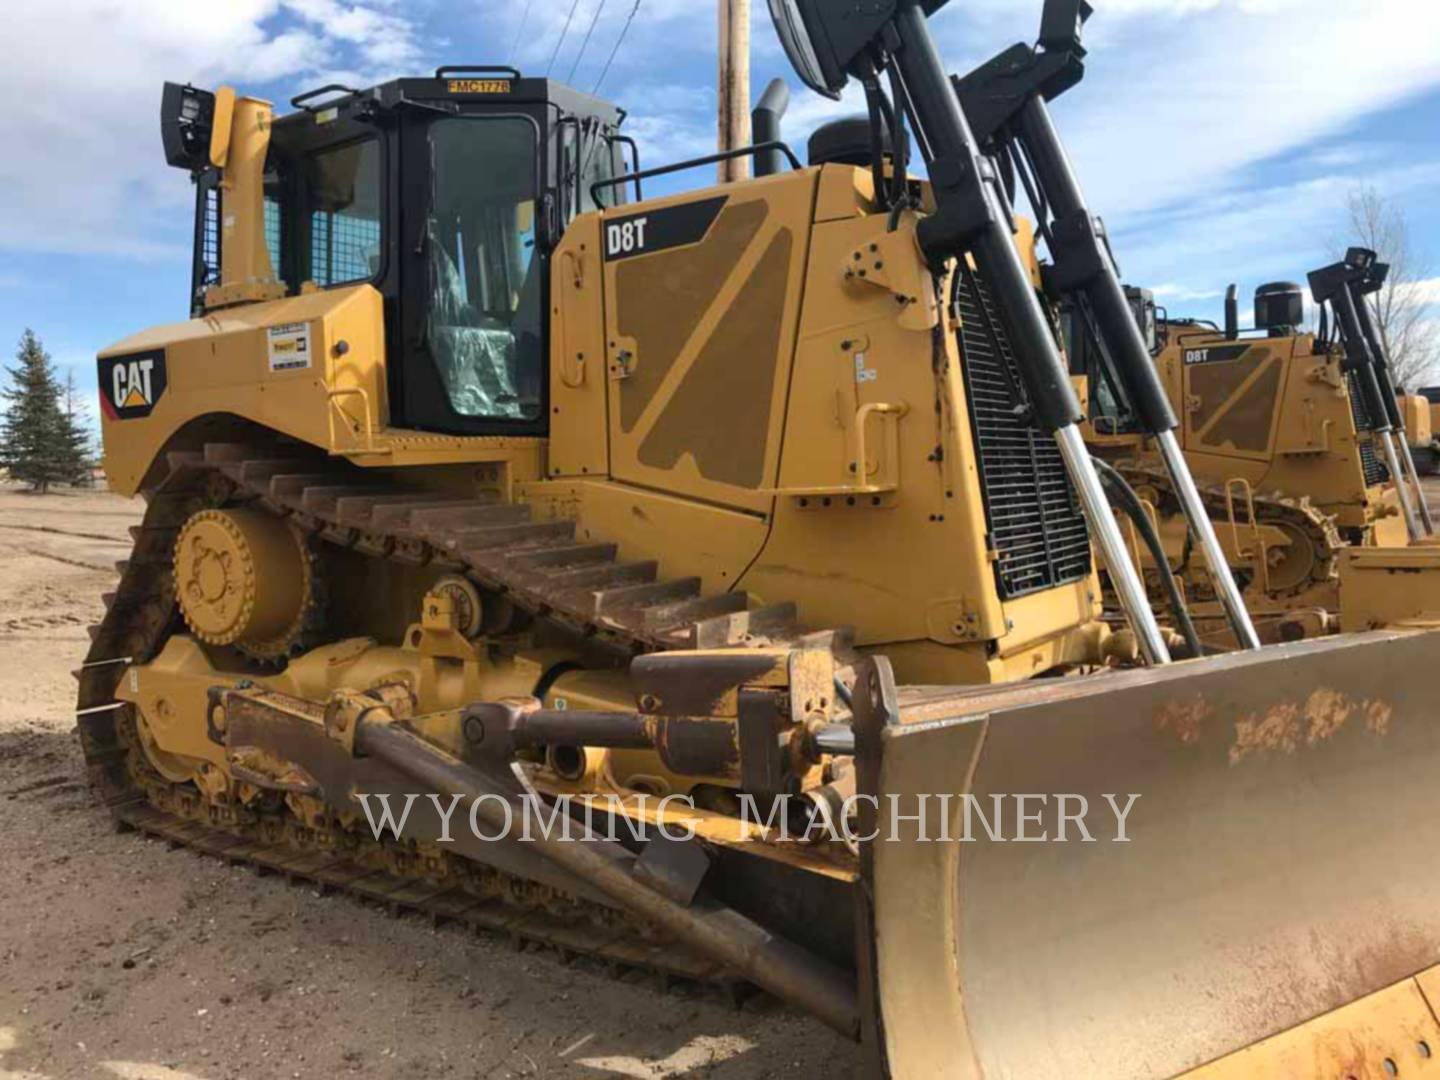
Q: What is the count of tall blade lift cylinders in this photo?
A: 4